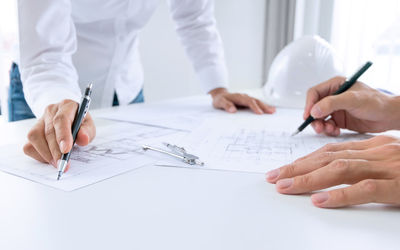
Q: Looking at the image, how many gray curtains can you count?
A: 1